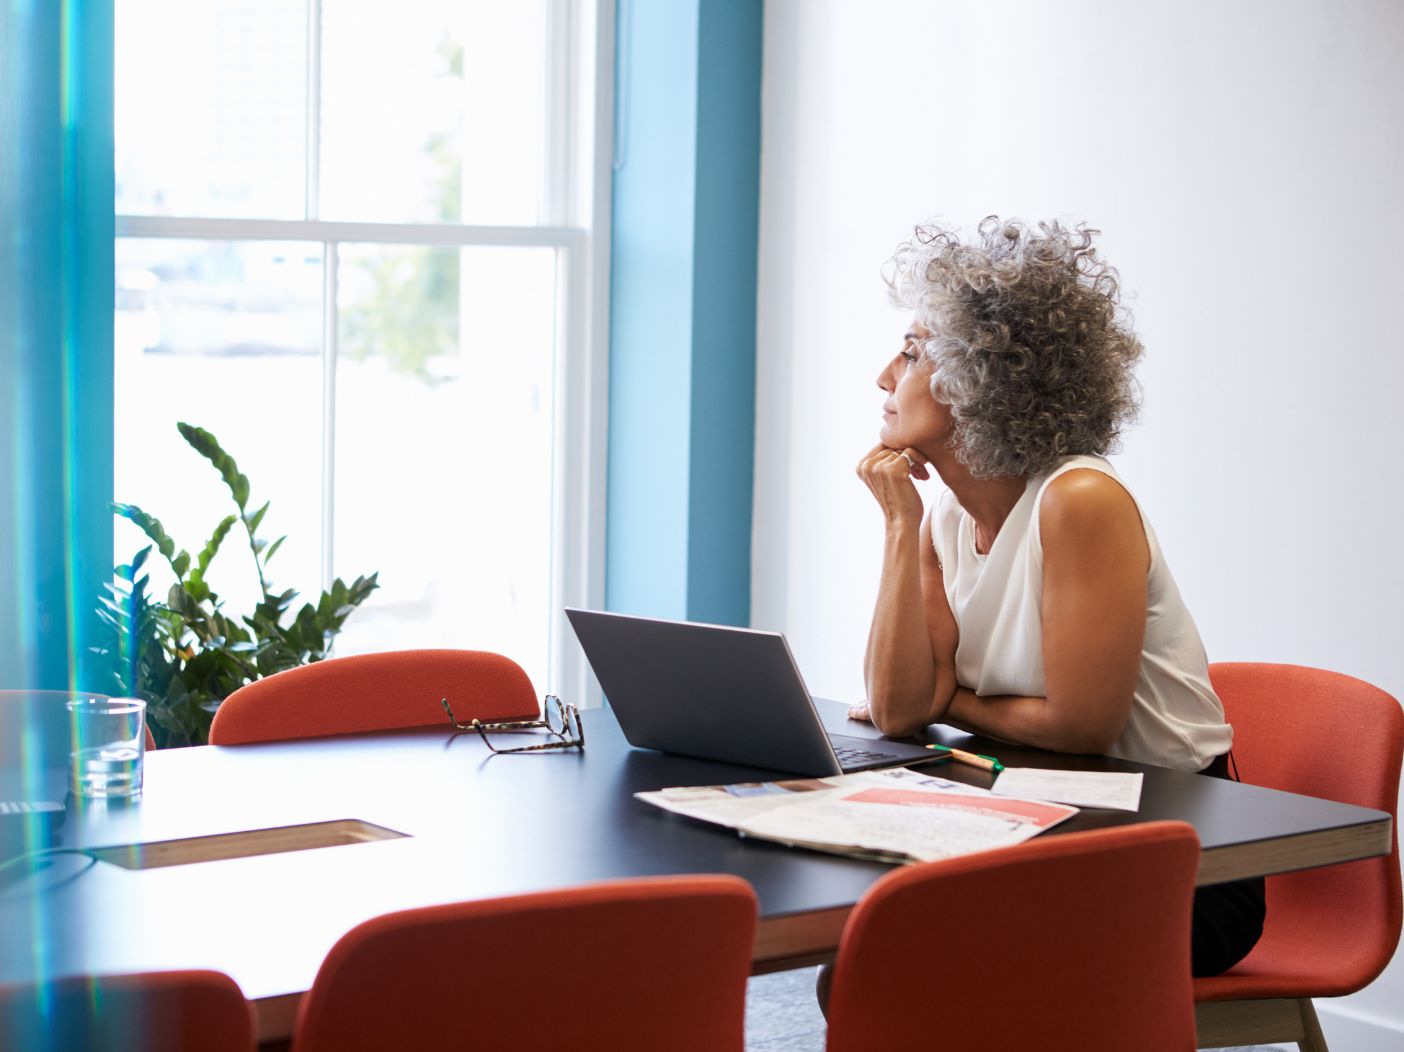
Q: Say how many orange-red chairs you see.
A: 6